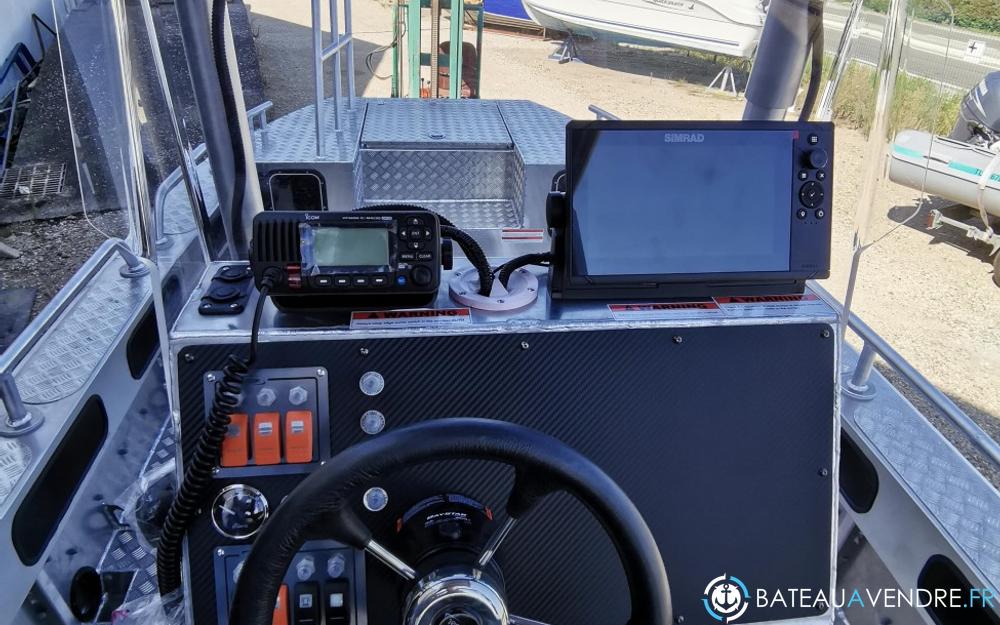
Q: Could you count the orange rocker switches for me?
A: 4